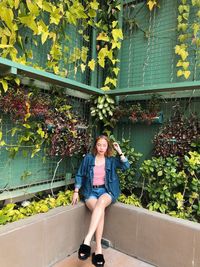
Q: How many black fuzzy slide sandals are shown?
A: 2